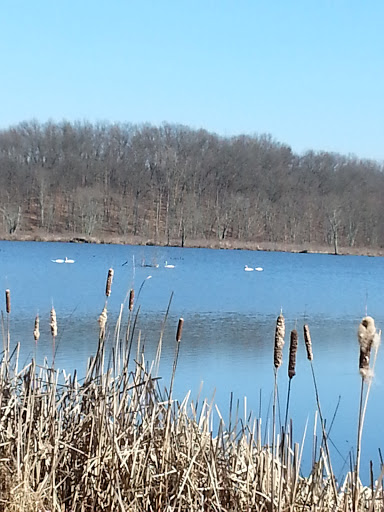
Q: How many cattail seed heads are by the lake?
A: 11